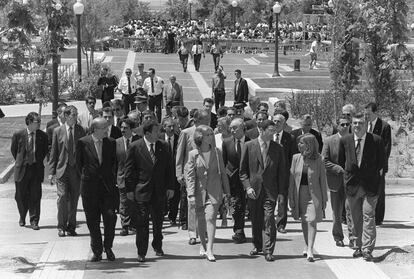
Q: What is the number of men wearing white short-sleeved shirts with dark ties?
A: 3